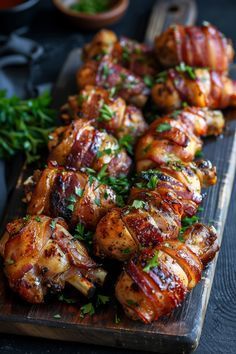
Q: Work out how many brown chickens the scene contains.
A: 12